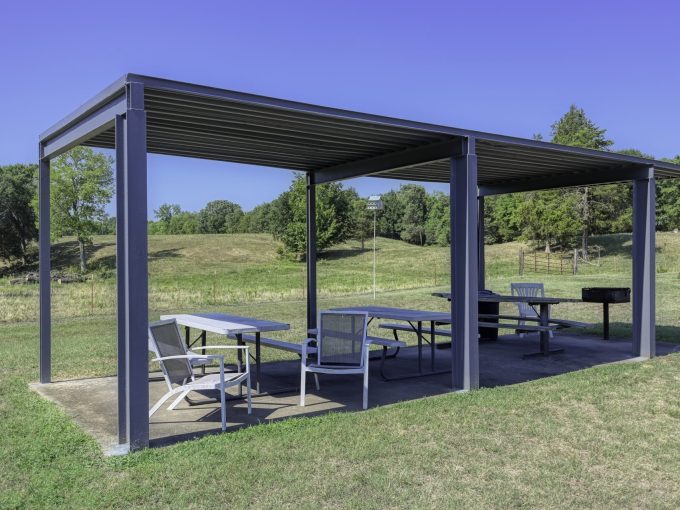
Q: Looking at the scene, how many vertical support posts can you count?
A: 6